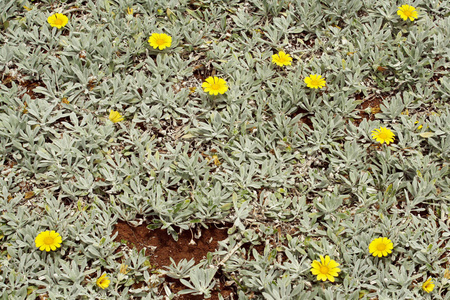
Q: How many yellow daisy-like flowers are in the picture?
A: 13